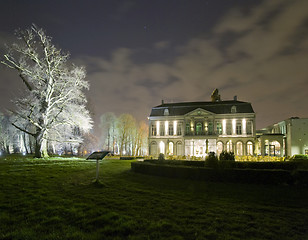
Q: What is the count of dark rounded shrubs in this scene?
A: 3